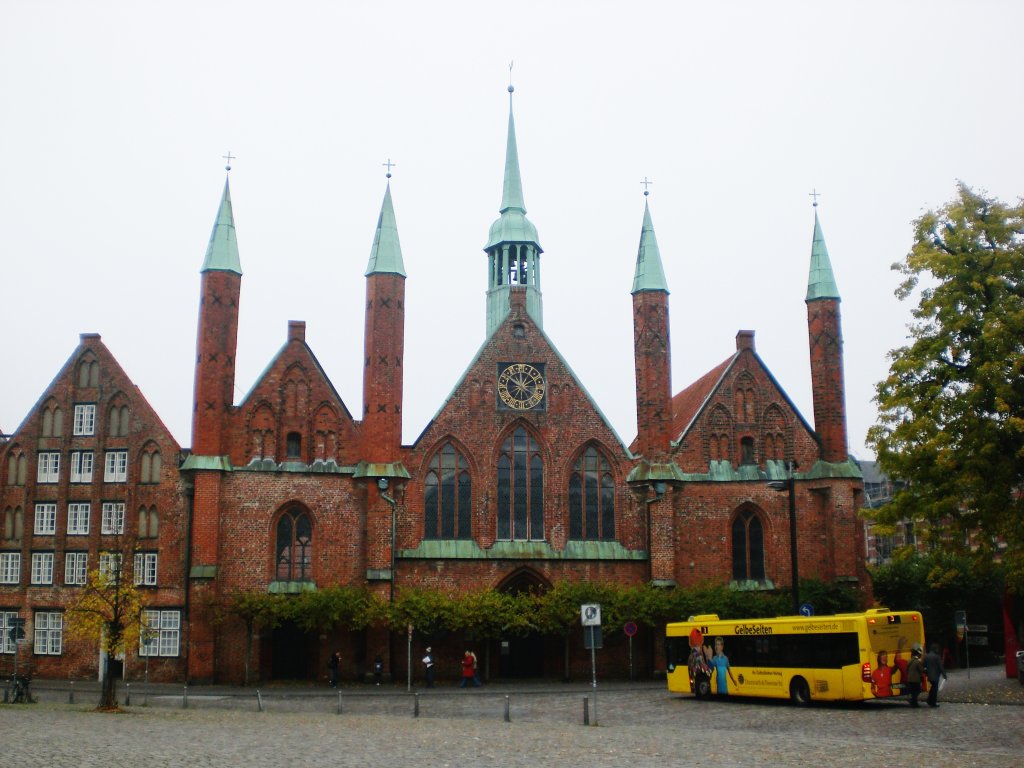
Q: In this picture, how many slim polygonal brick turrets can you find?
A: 4